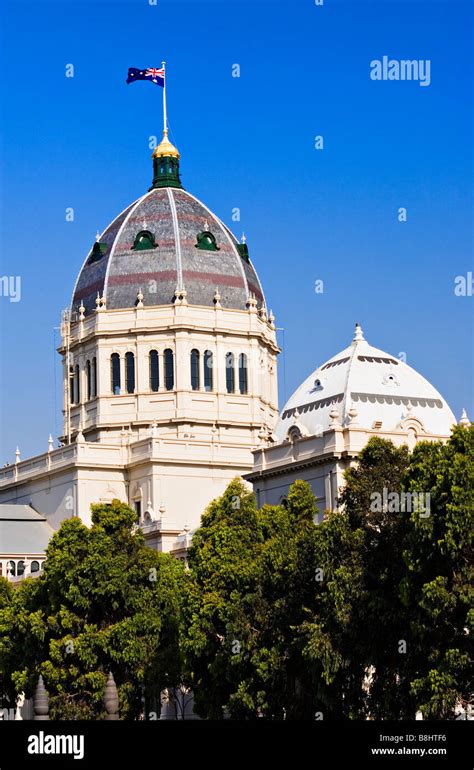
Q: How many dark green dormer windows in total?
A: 4